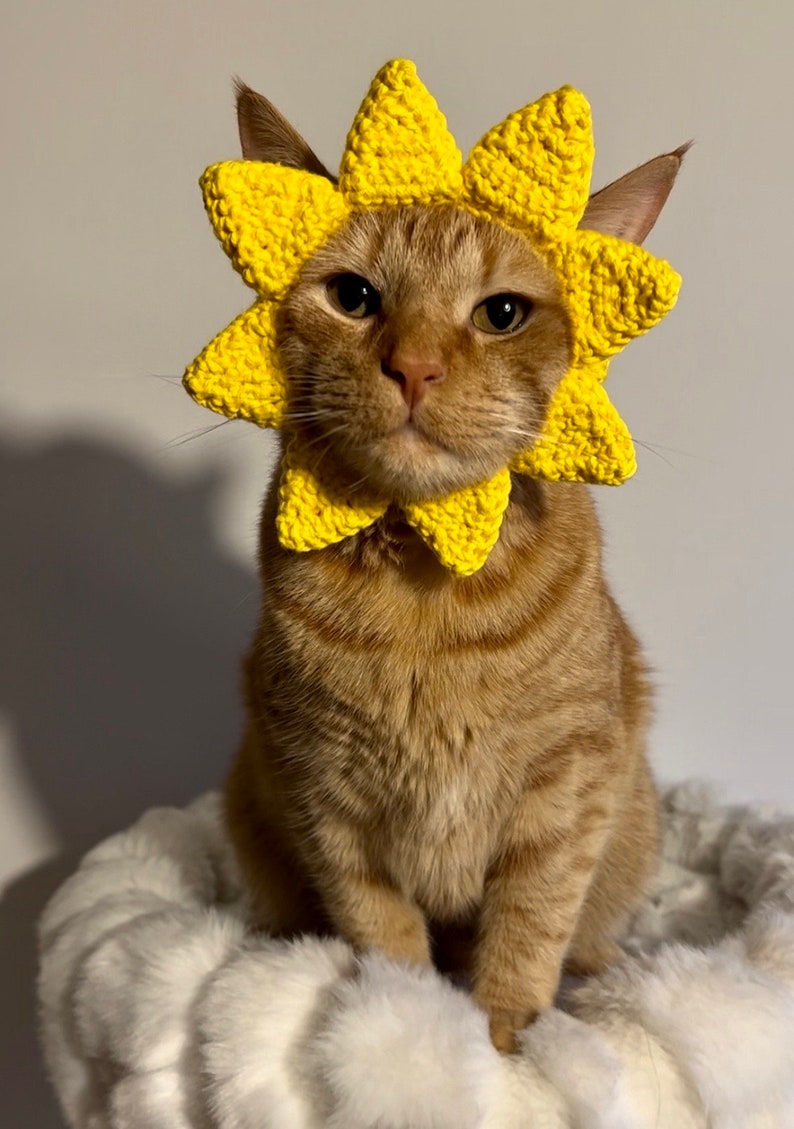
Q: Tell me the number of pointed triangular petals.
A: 8